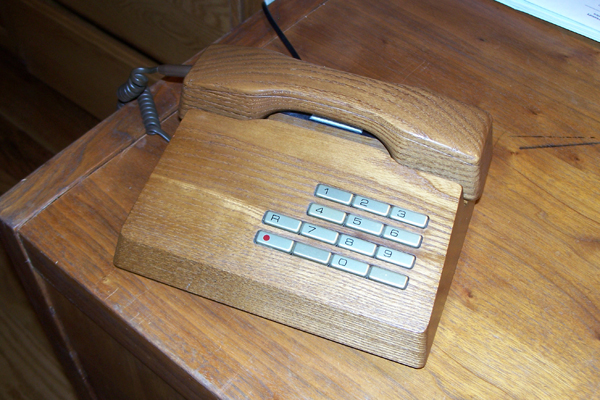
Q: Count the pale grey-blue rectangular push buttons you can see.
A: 14